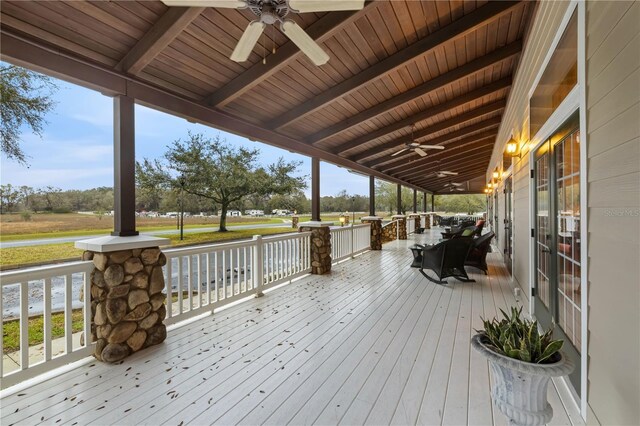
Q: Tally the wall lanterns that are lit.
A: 4